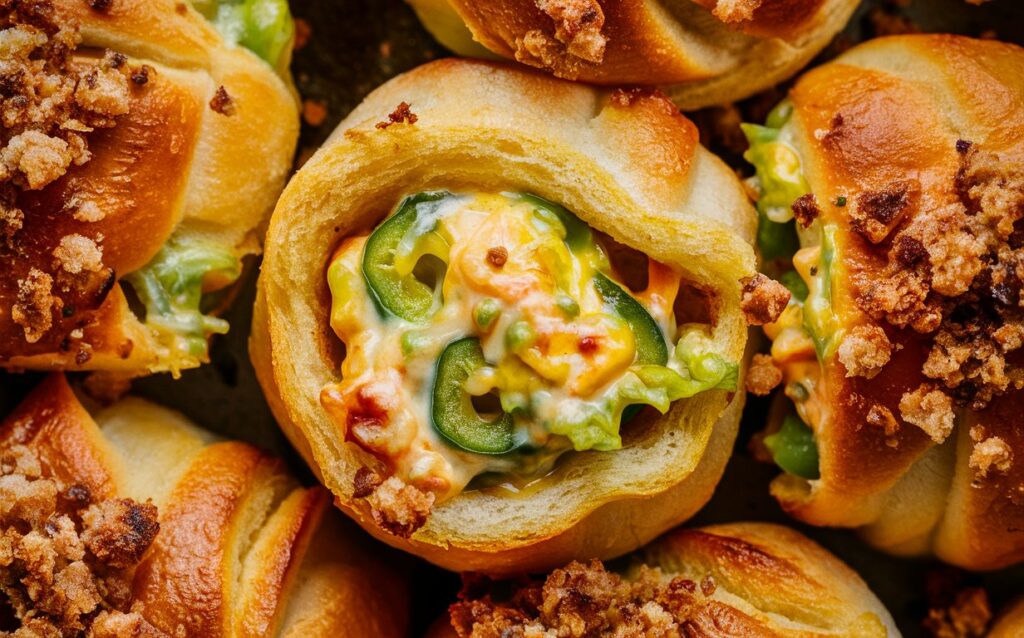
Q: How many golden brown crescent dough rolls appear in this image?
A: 6